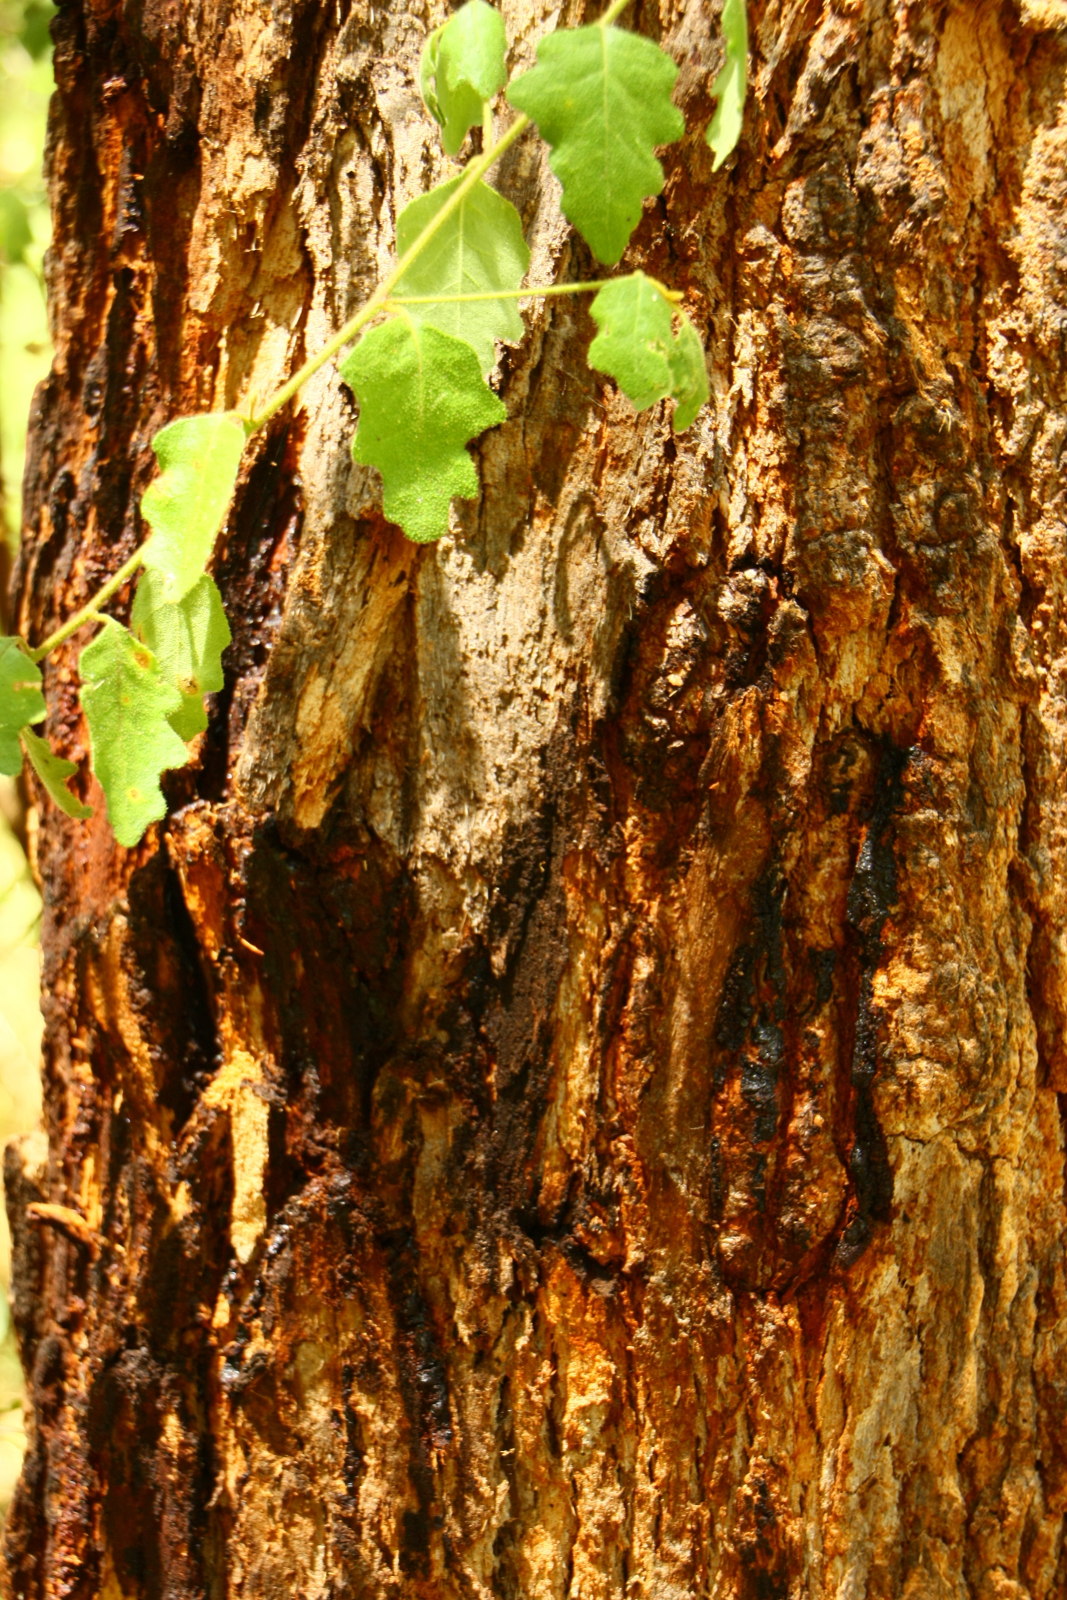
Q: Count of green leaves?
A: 12